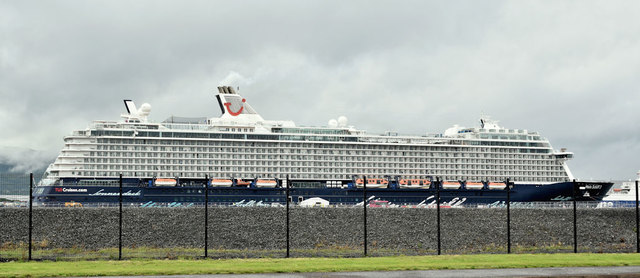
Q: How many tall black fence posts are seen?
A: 9